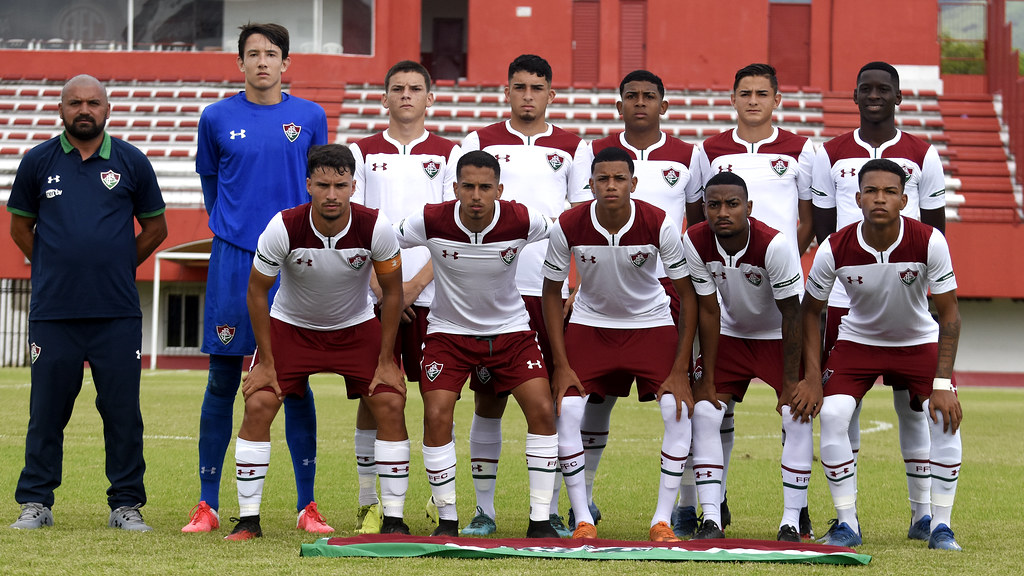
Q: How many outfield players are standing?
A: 5